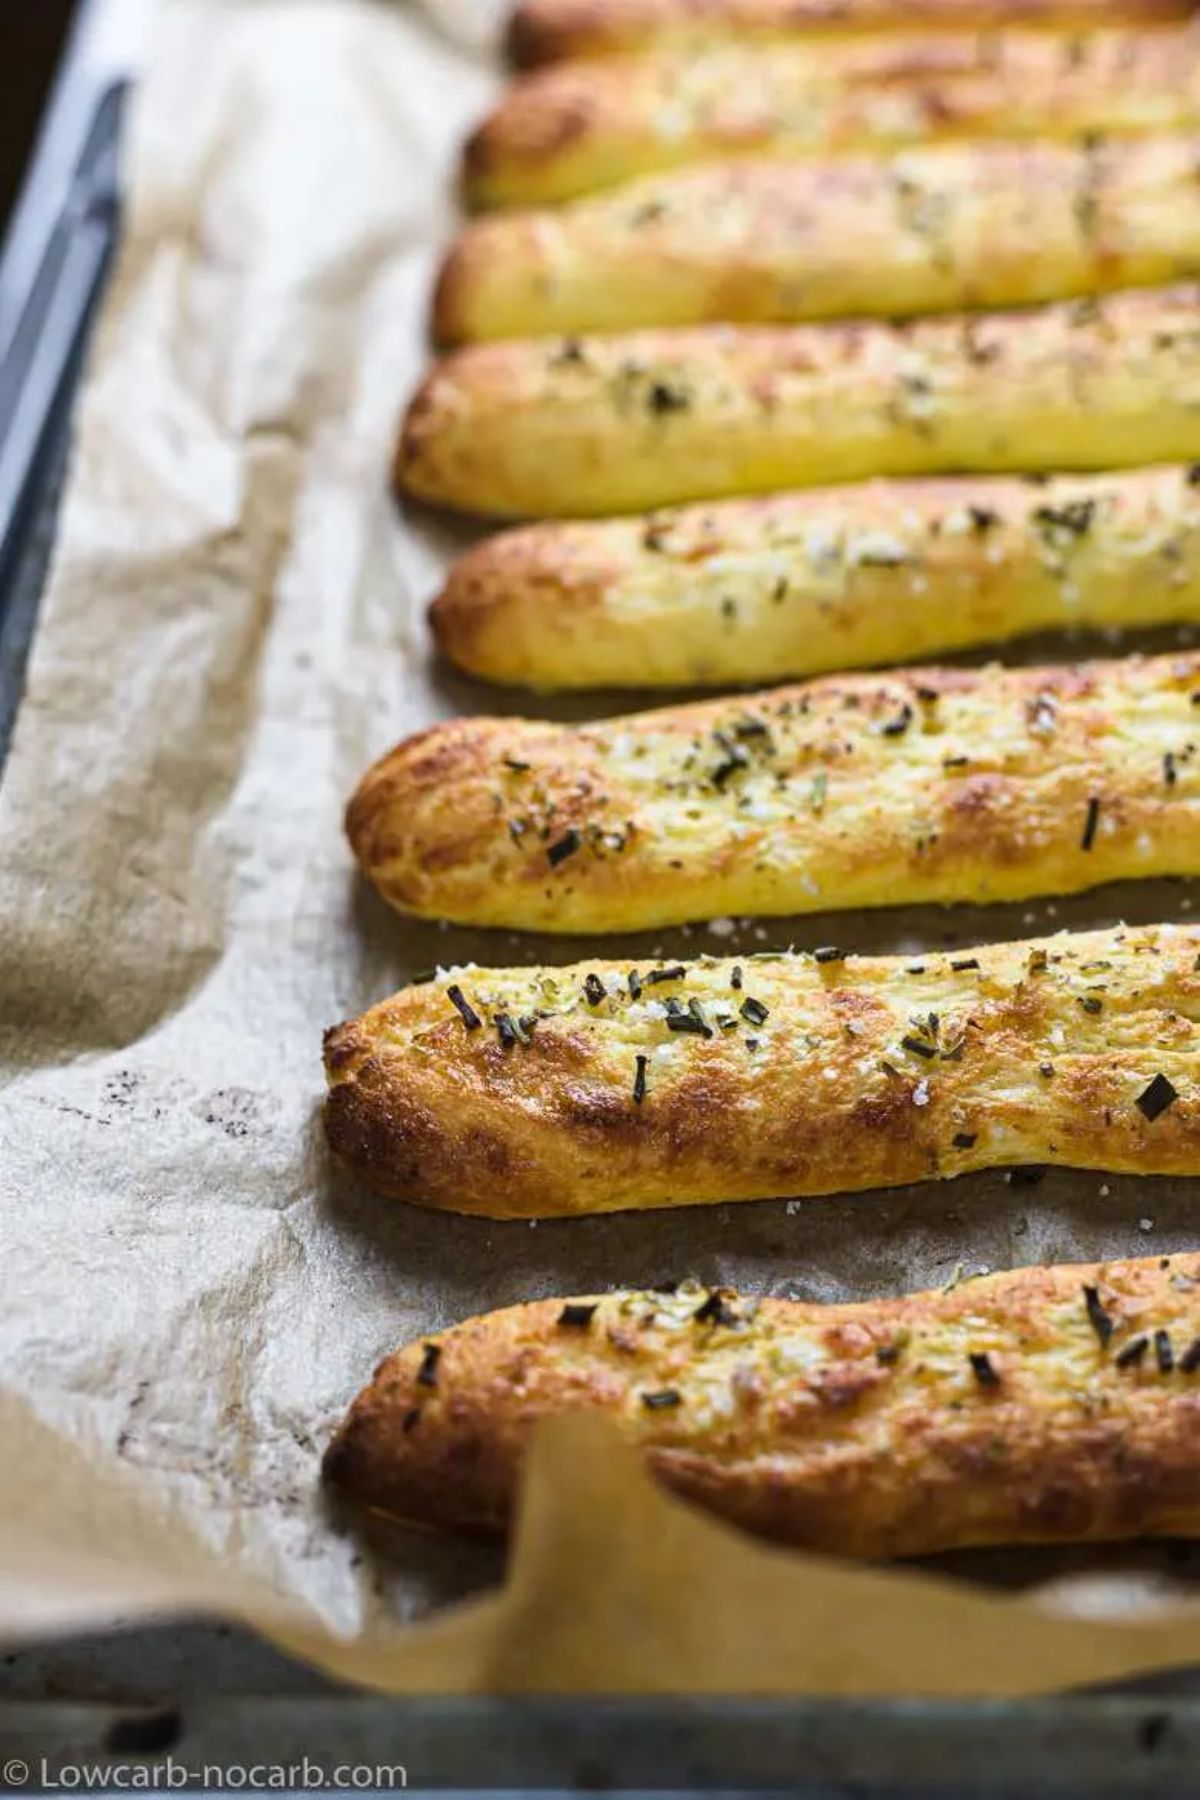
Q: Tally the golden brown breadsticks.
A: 8